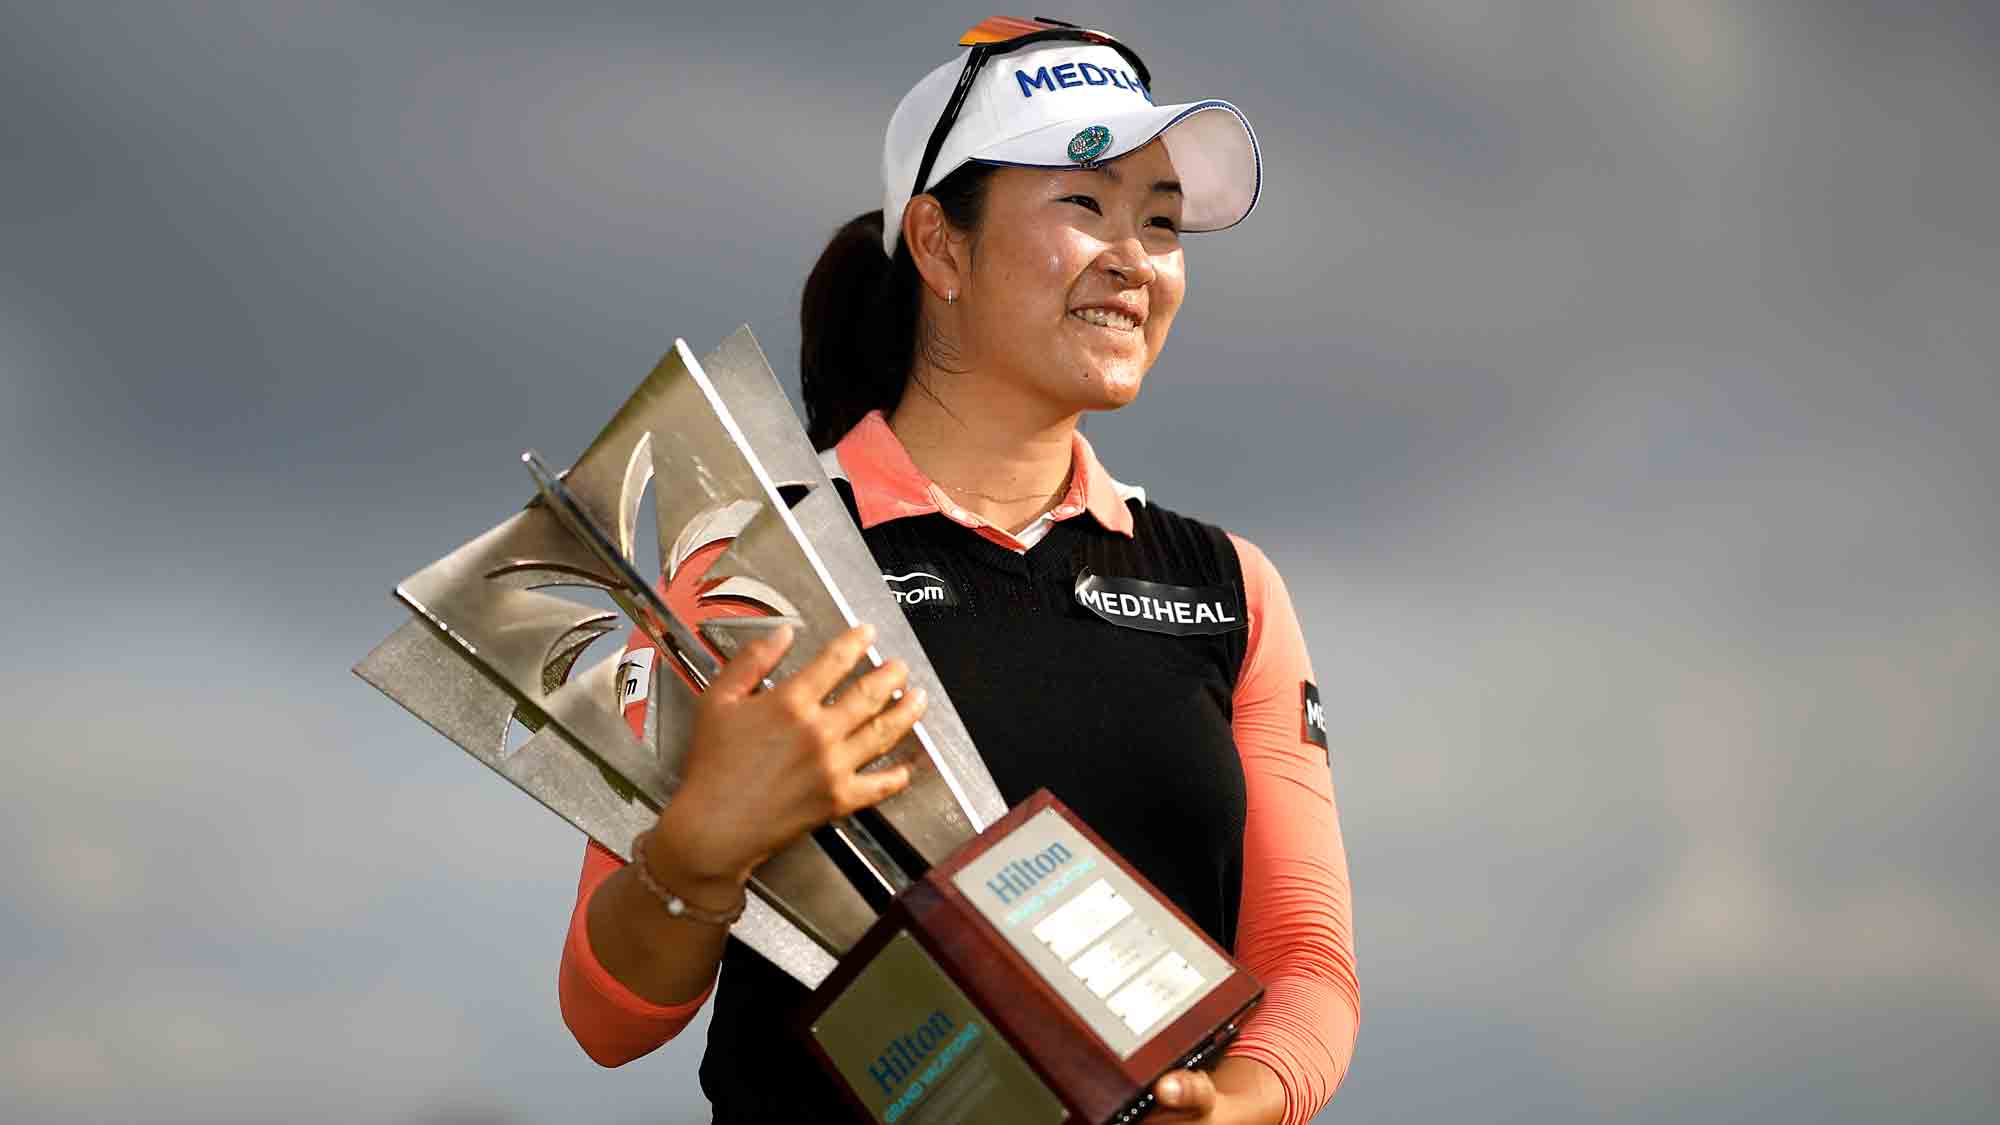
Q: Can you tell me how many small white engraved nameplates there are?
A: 3